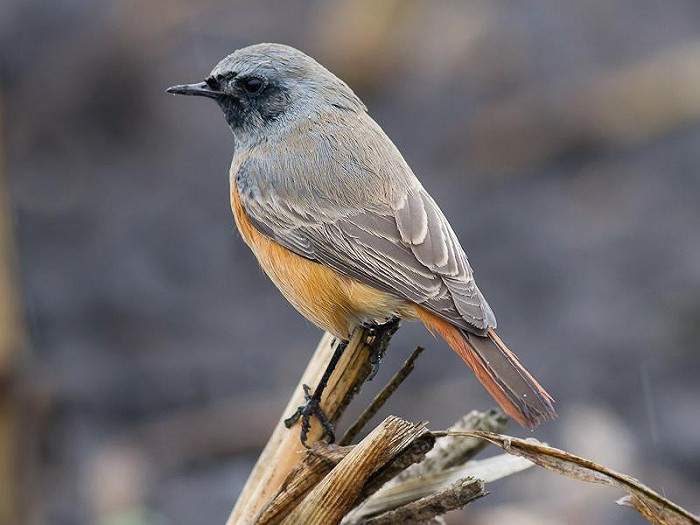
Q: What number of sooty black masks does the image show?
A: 1